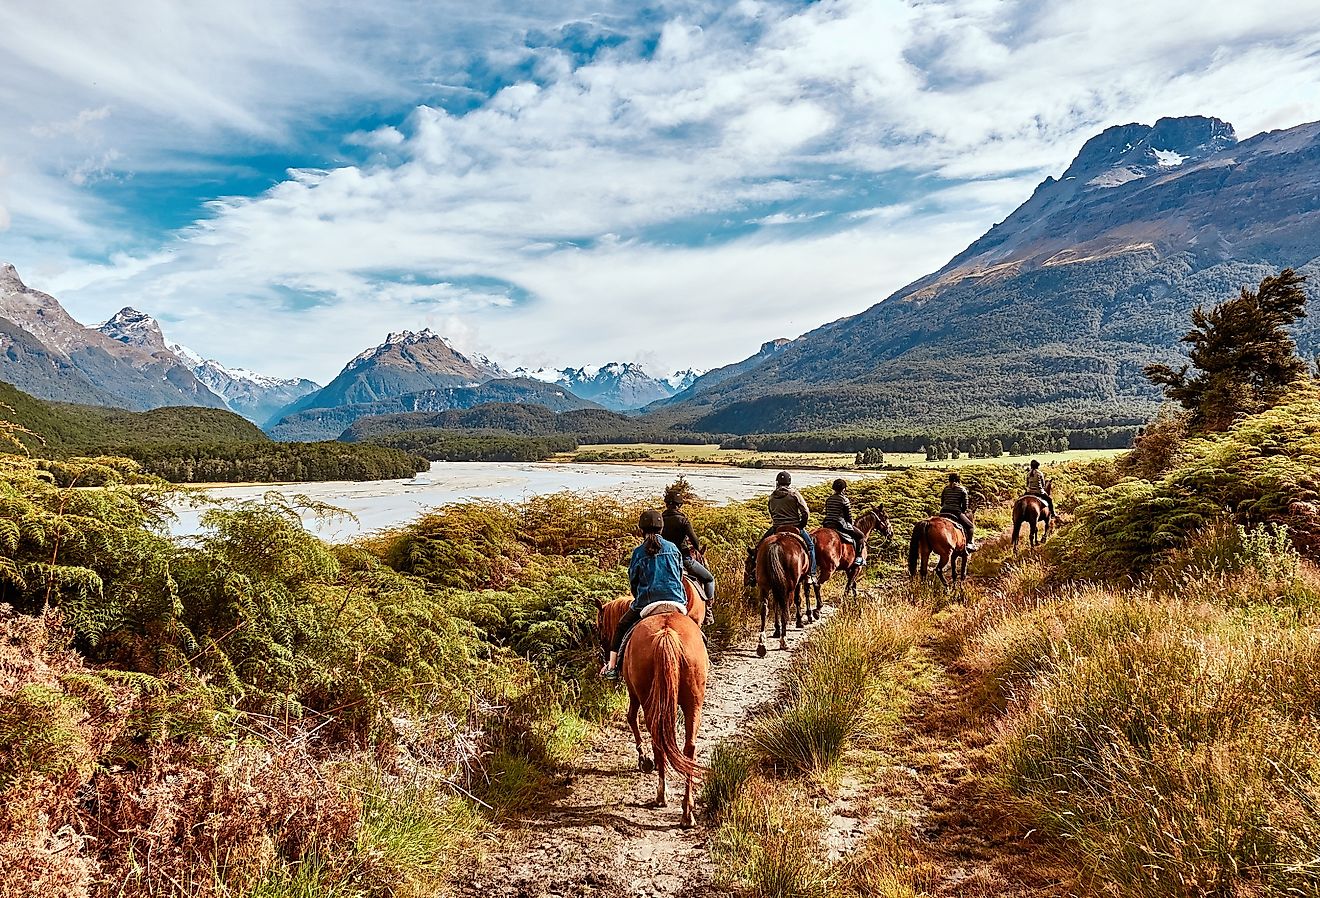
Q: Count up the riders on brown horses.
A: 6